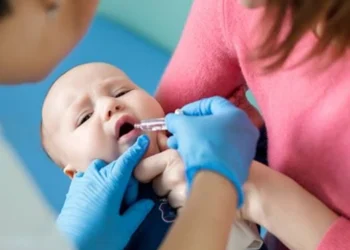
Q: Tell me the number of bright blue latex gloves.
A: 2